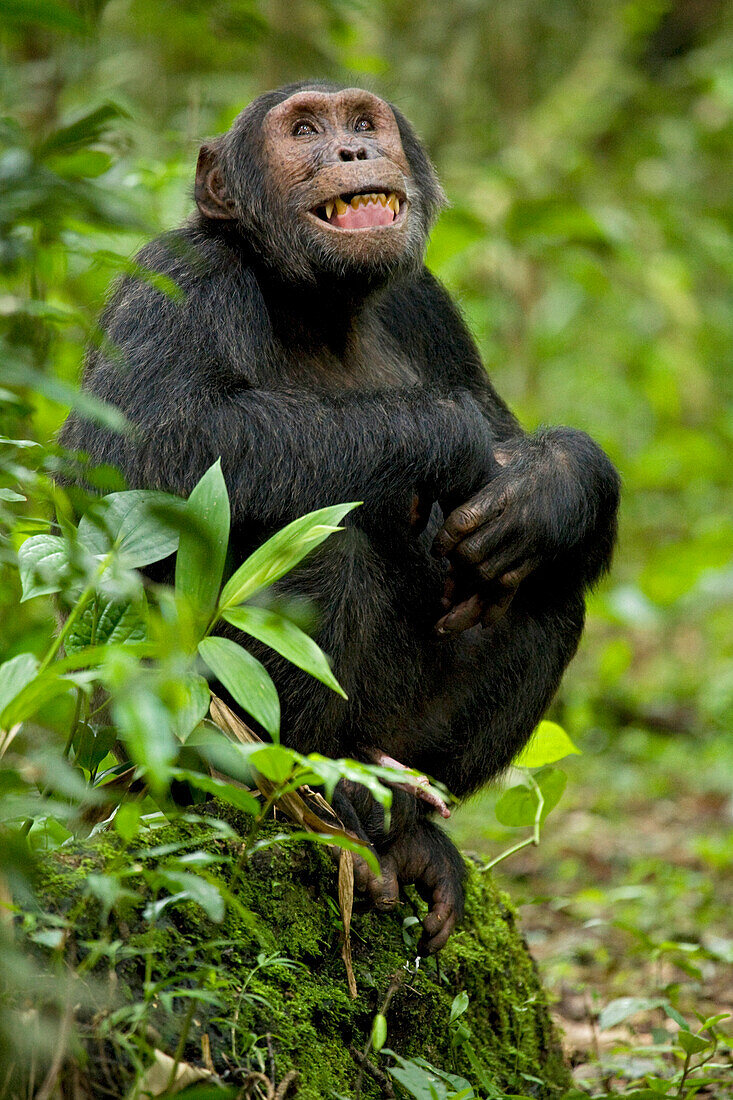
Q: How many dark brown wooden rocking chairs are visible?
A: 0